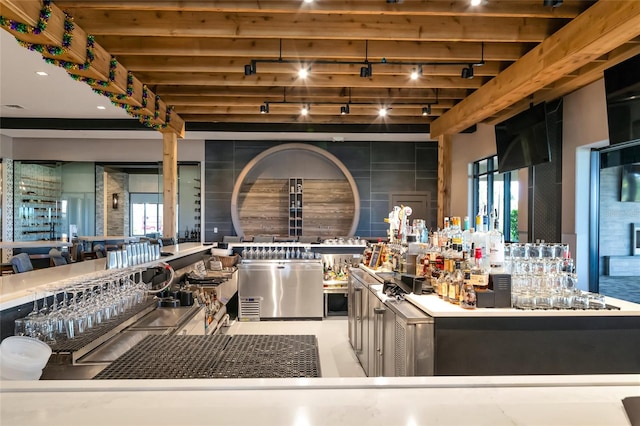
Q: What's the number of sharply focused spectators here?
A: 0